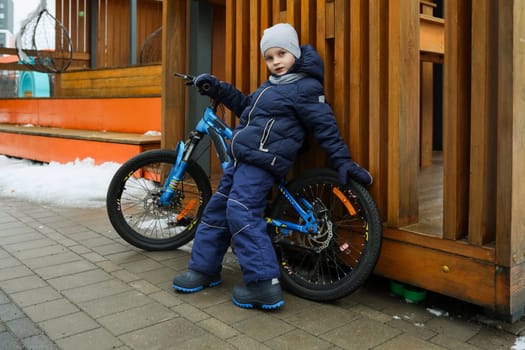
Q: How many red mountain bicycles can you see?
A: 0